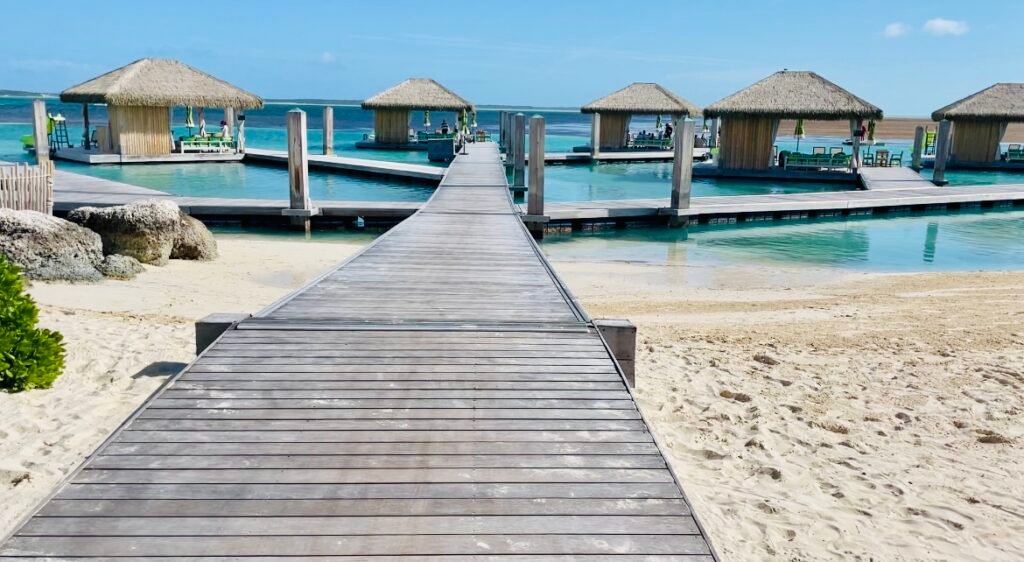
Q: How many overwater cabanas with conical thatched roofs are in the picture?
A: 5